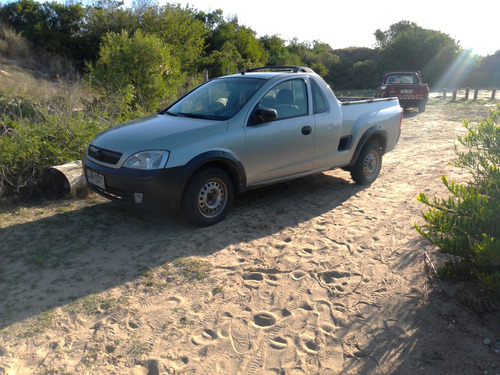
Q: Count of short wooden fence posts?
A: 5